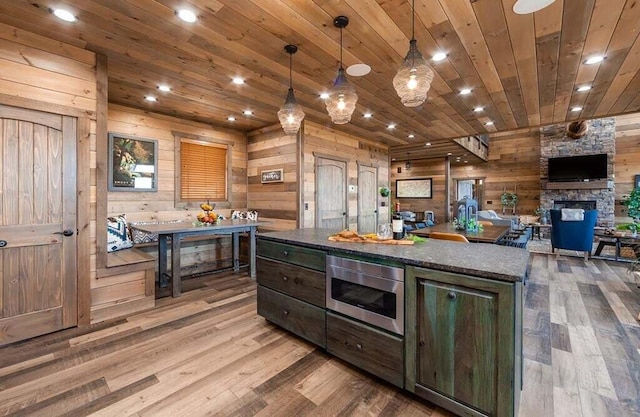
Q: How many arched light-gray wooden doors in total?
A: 2